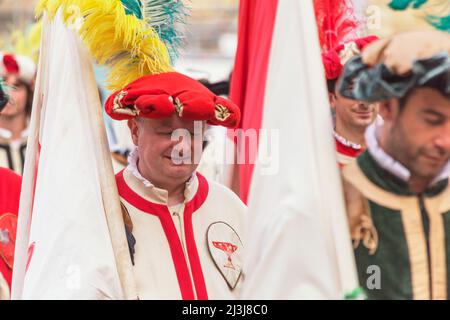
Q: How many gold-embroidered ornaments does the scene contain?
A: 3